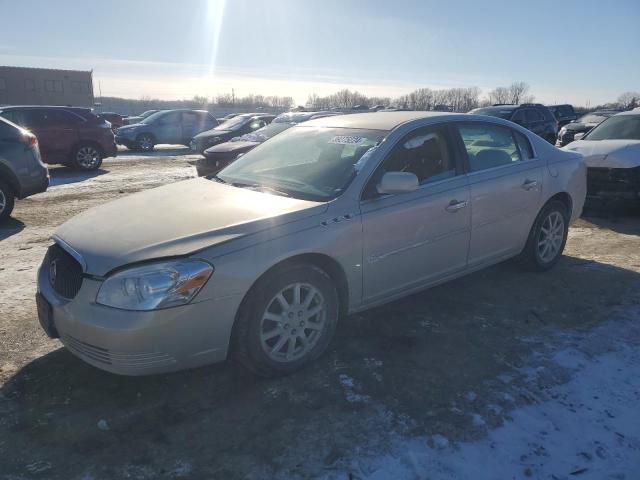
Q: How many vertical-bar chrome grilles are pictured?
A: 1